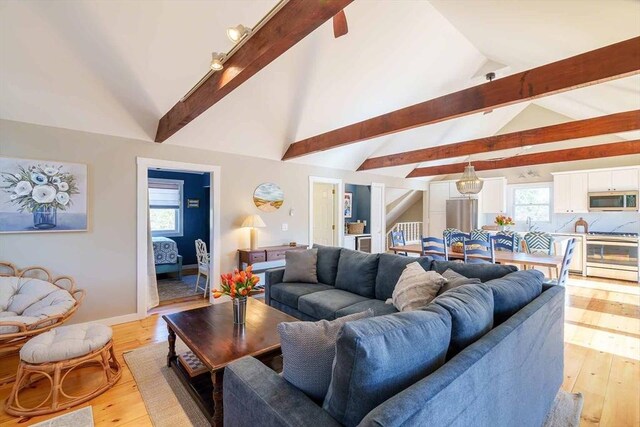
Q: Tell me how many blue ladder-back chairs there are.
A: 6